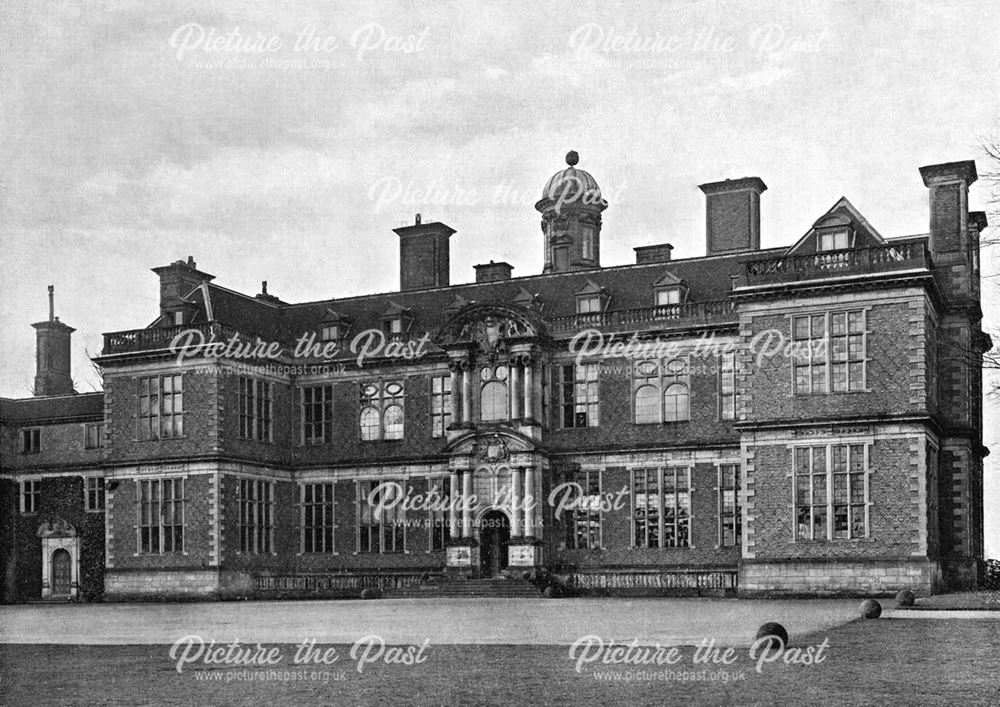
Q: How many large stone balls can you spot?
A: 3